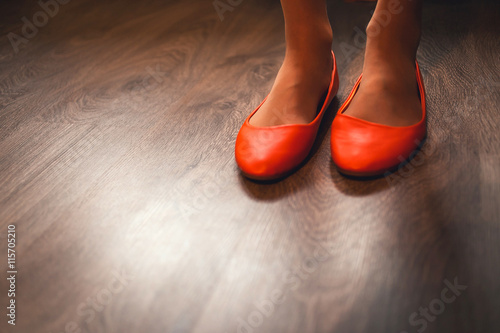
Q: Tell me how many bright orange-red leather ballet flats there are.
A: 2